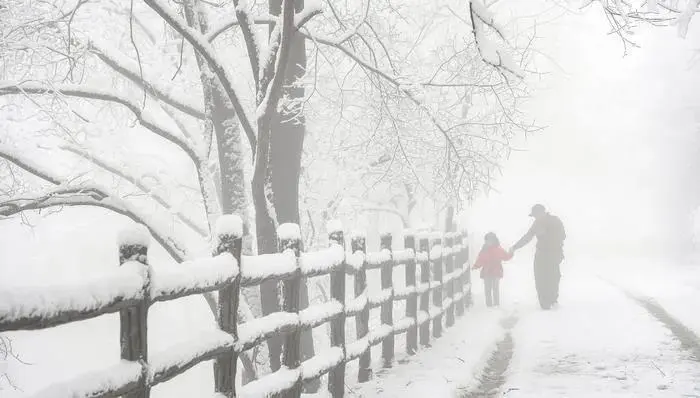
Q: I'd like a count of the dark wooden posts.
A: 12